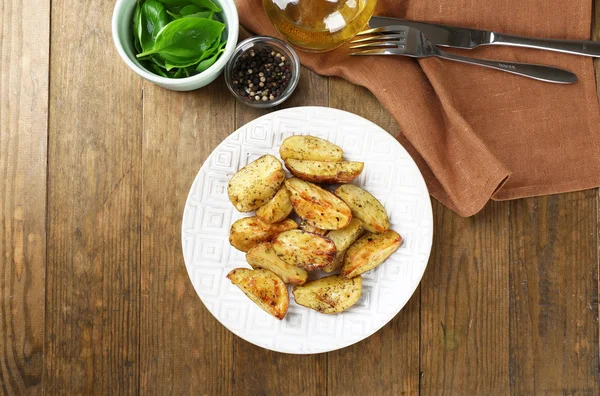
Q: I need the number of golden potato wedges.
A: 13